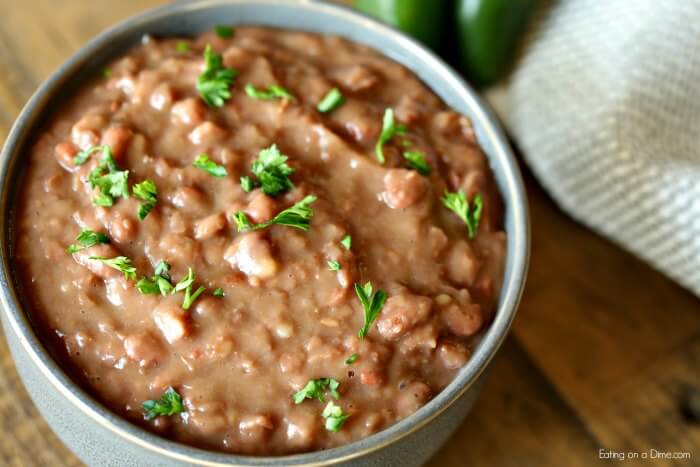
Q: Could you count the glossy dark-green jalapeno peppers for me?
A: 2